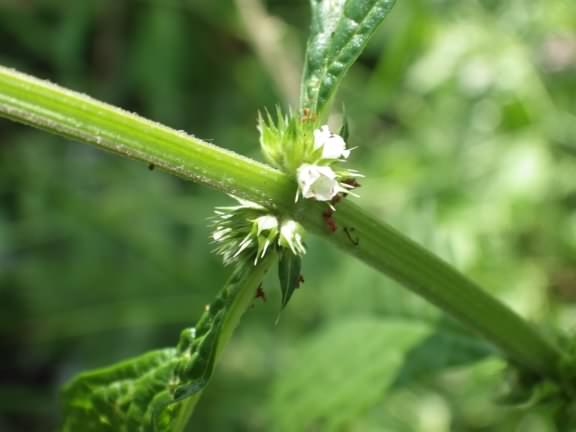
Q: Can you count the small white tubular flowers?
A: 2